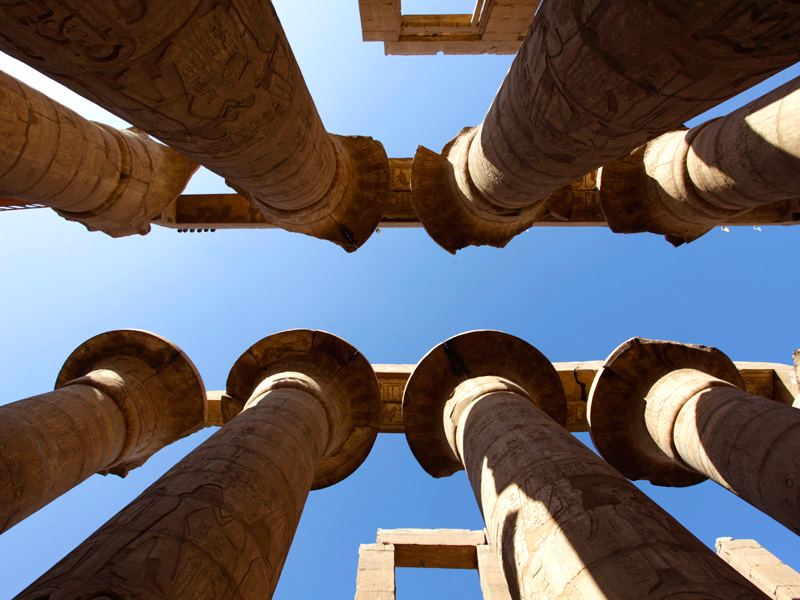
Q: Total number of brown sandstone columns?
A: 8